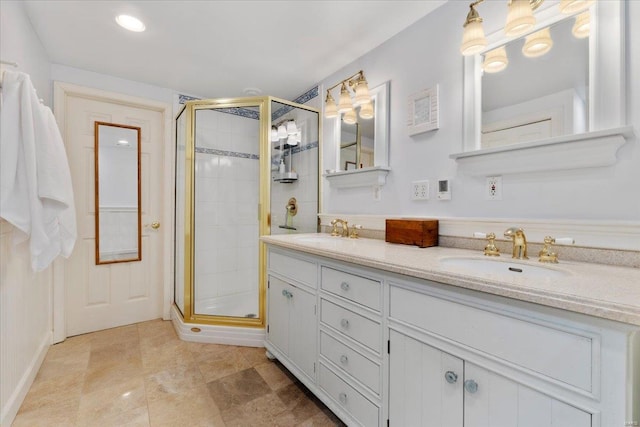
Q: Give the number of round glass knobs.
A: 8